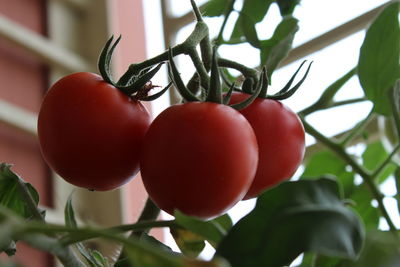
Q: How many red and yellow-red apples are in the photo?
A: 0